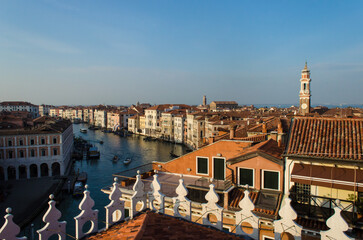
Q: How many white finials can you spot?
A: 11